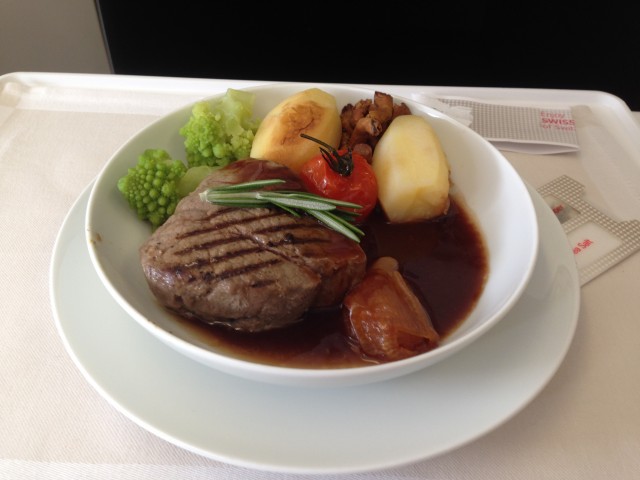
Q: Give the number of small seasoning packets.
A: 2